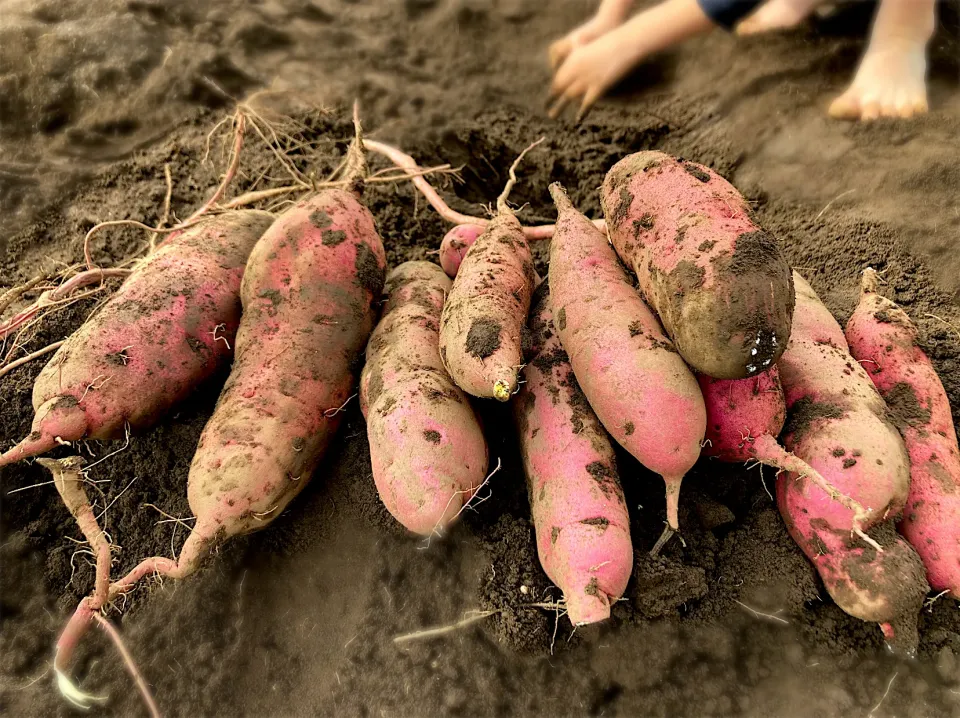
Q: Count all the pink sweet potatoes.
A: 11